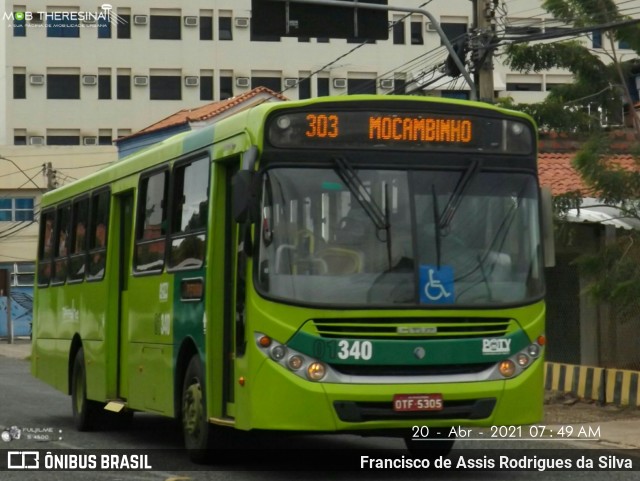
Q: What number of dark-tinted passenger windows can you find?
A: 6